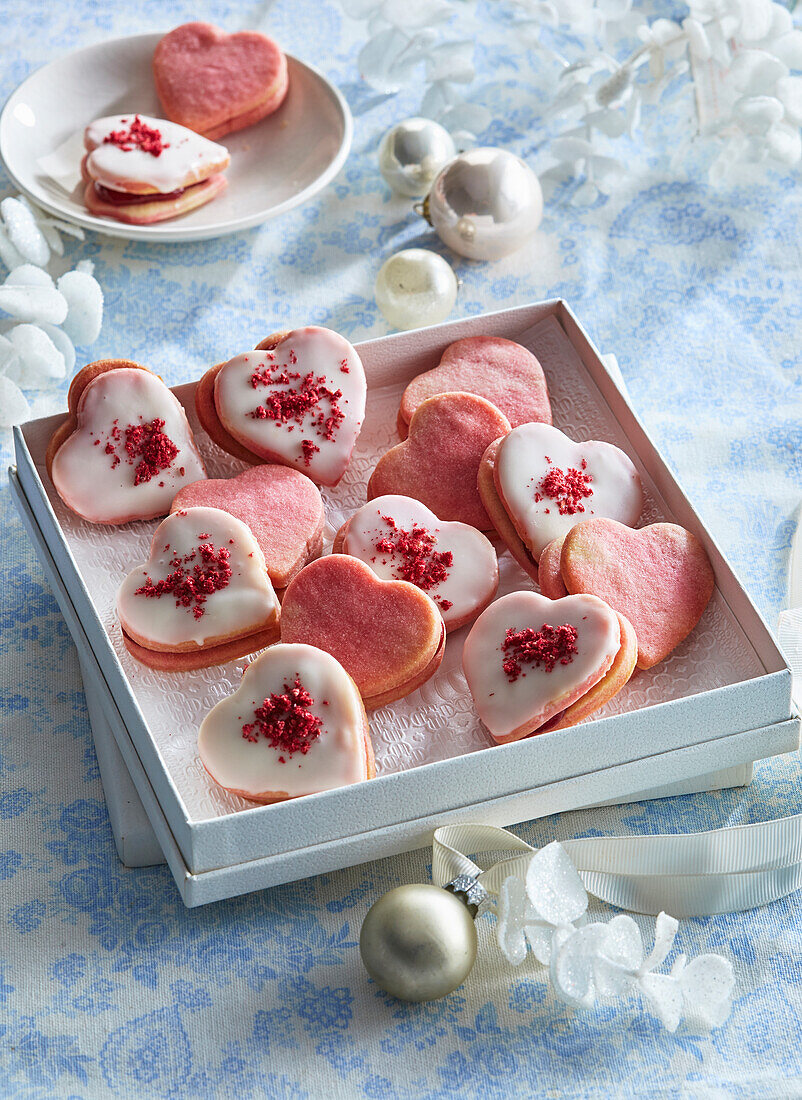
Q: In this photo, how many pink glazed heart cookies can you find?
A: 6